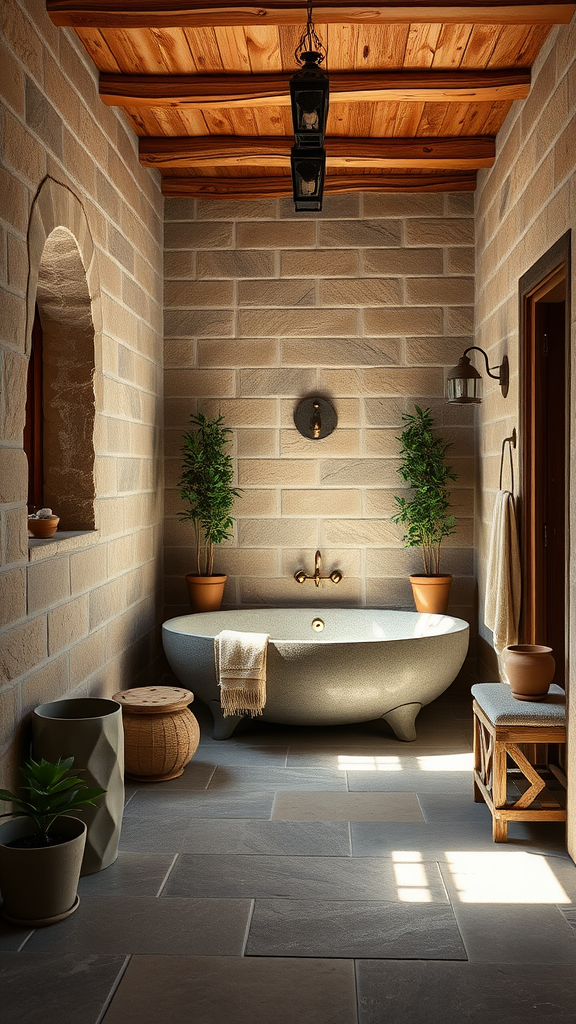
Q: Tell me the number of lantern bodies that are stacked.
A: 2